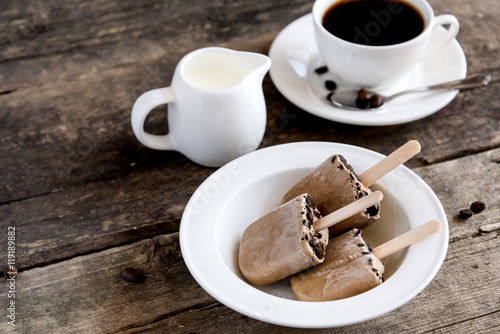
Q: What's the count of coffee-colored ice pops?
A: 3